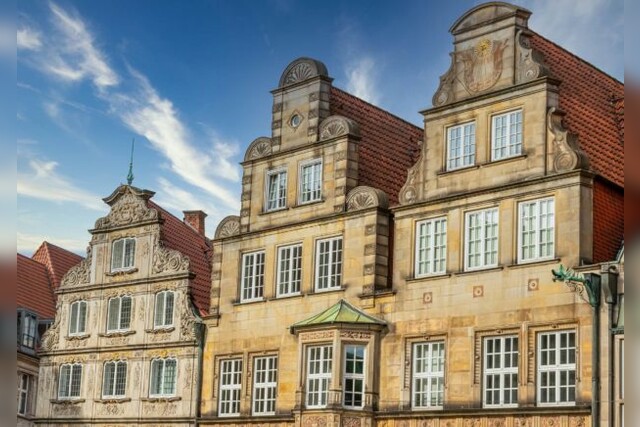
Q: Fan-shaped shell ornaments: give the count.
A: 5